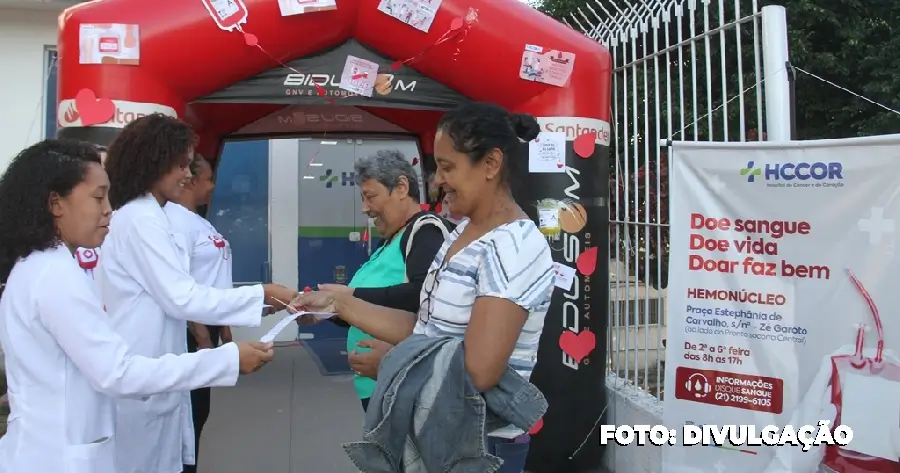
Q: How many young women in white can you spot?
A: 3